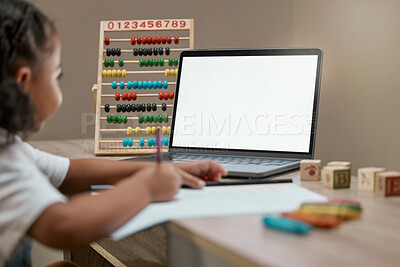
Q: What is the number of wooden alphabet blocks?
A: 5